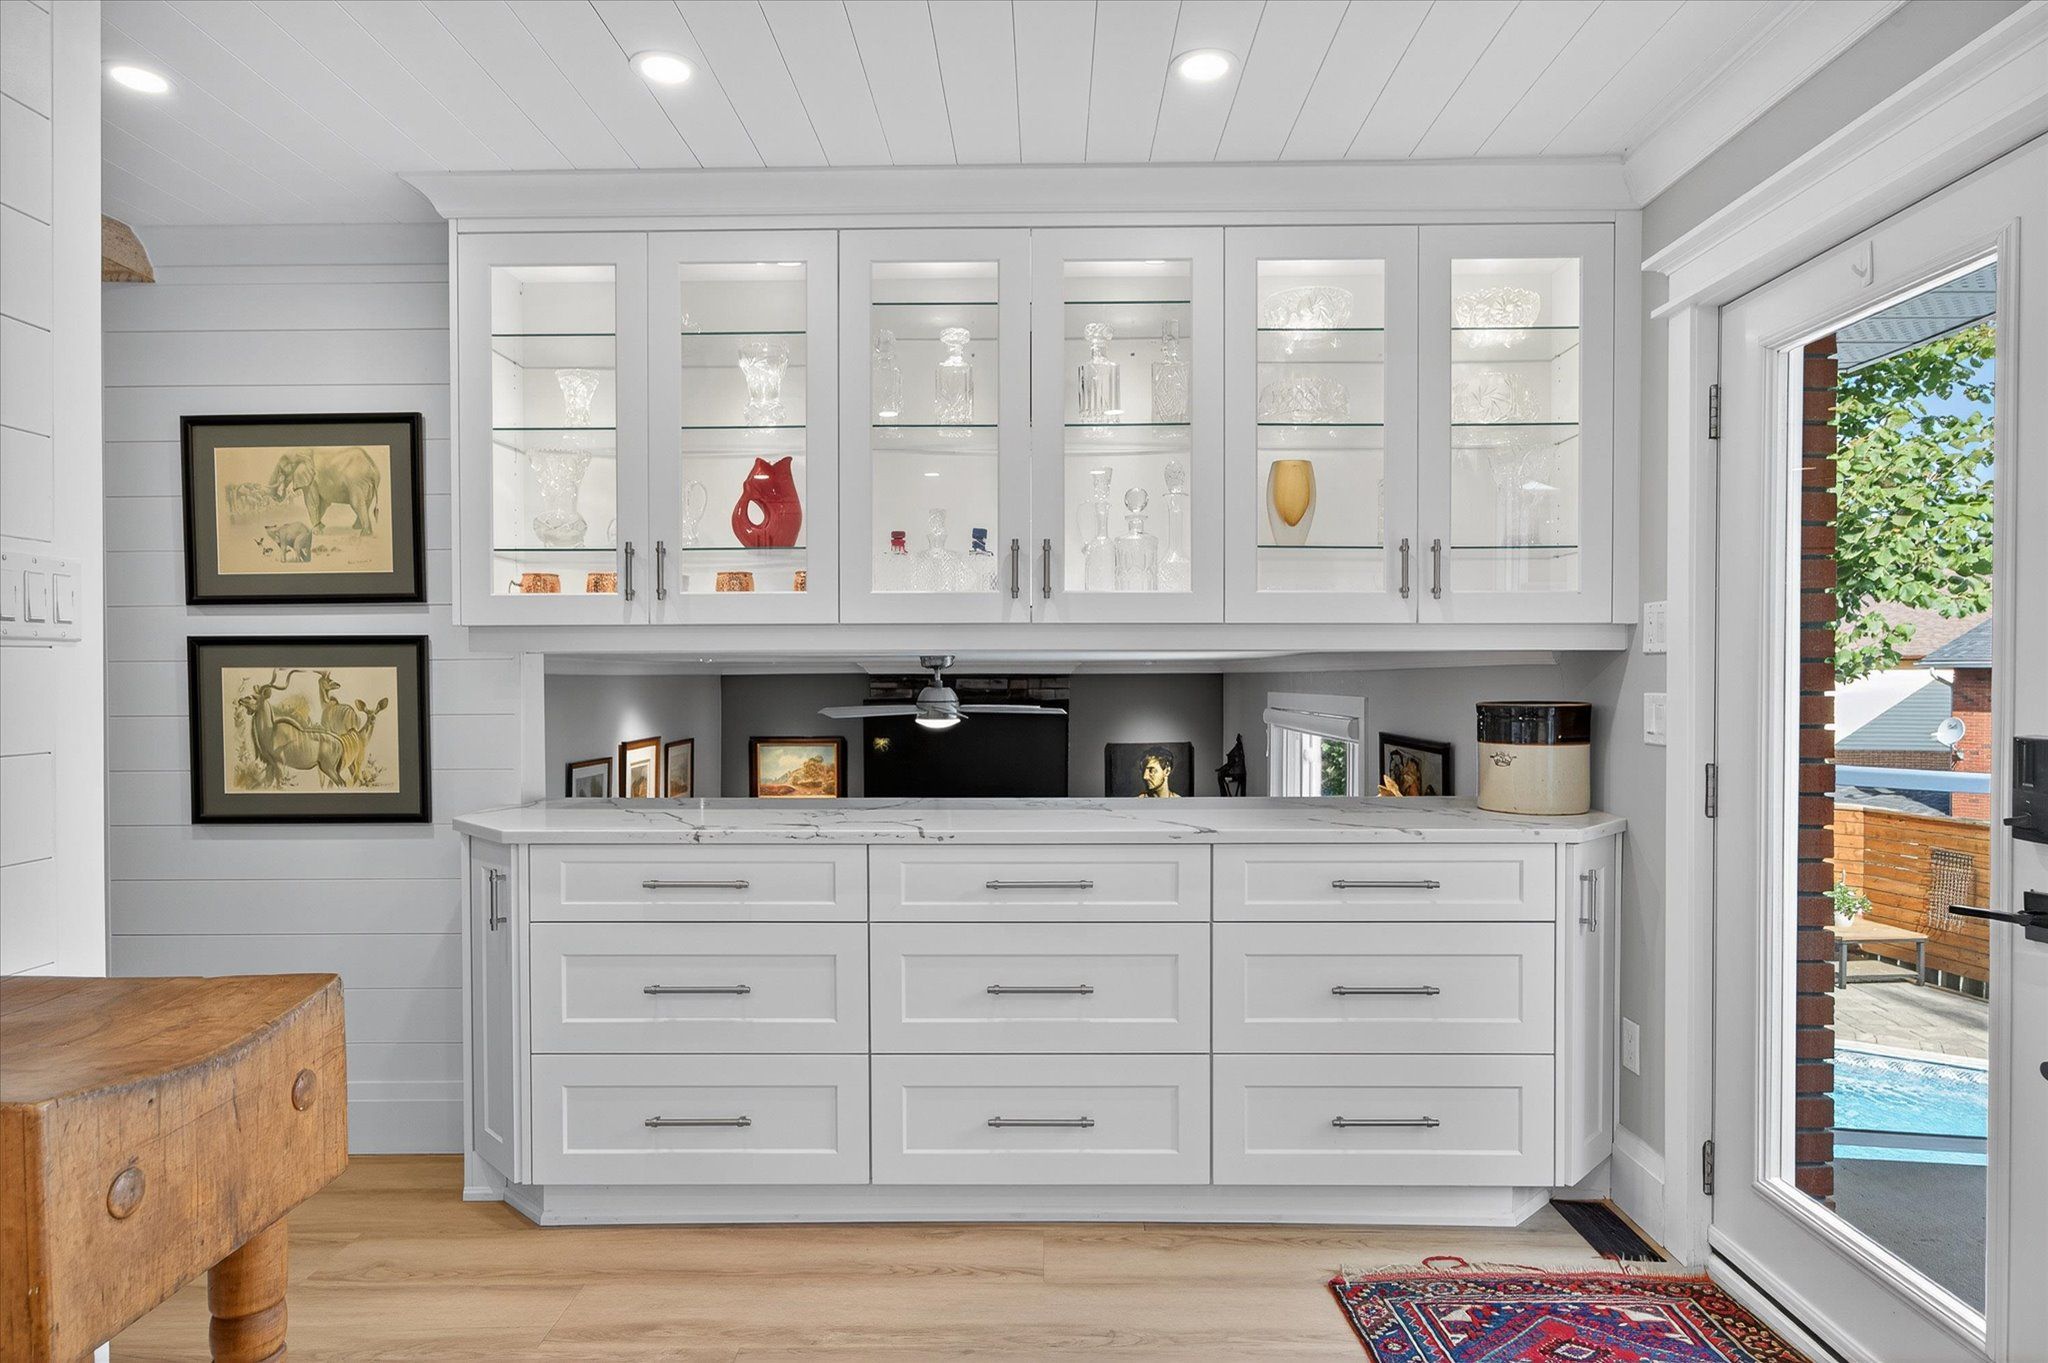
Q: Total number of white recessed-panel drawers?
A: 9